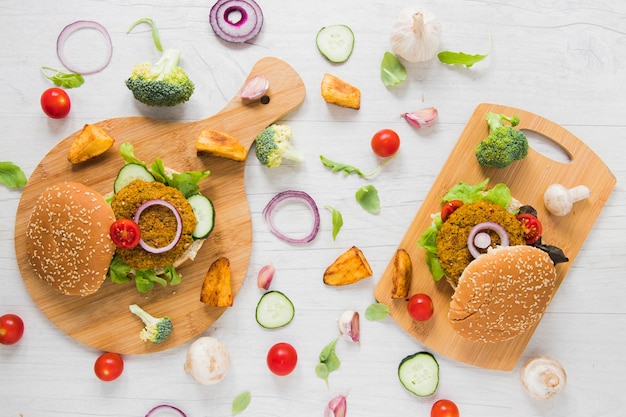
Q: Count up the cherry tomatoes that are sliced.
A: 3